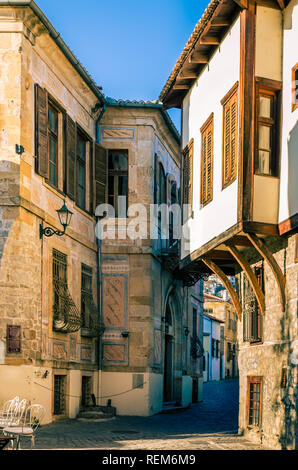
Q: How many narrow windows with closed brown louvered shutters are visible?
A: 3